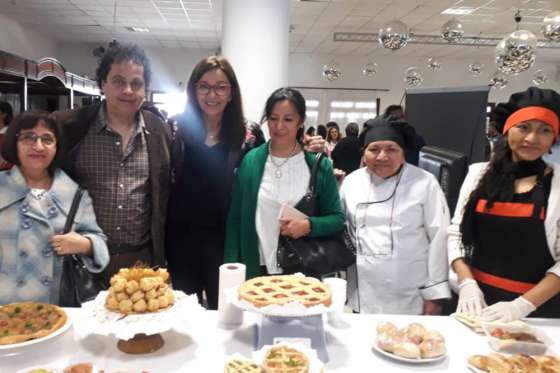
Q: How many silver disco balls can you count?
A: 11